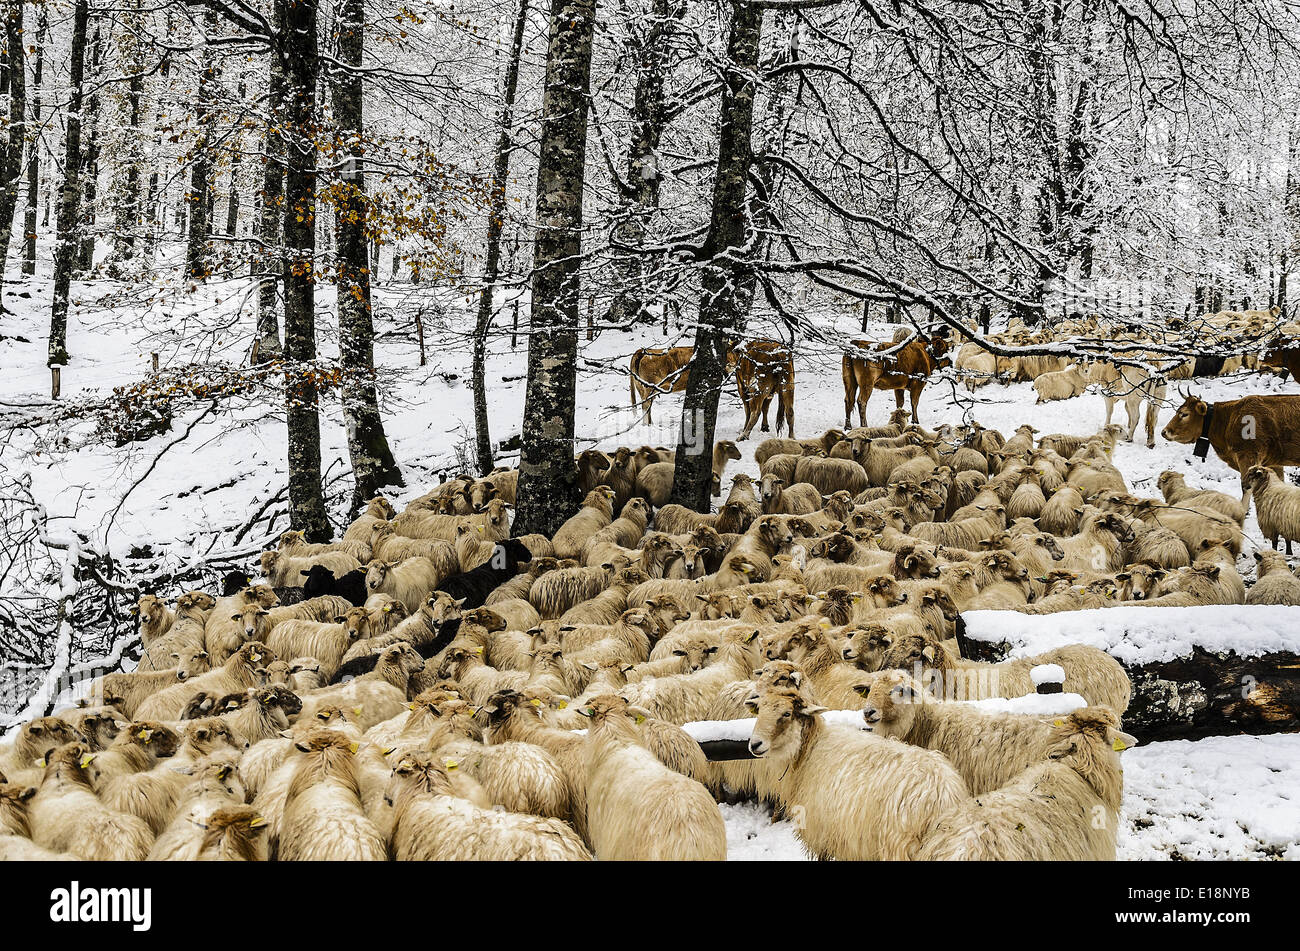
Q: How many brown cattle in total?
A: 5